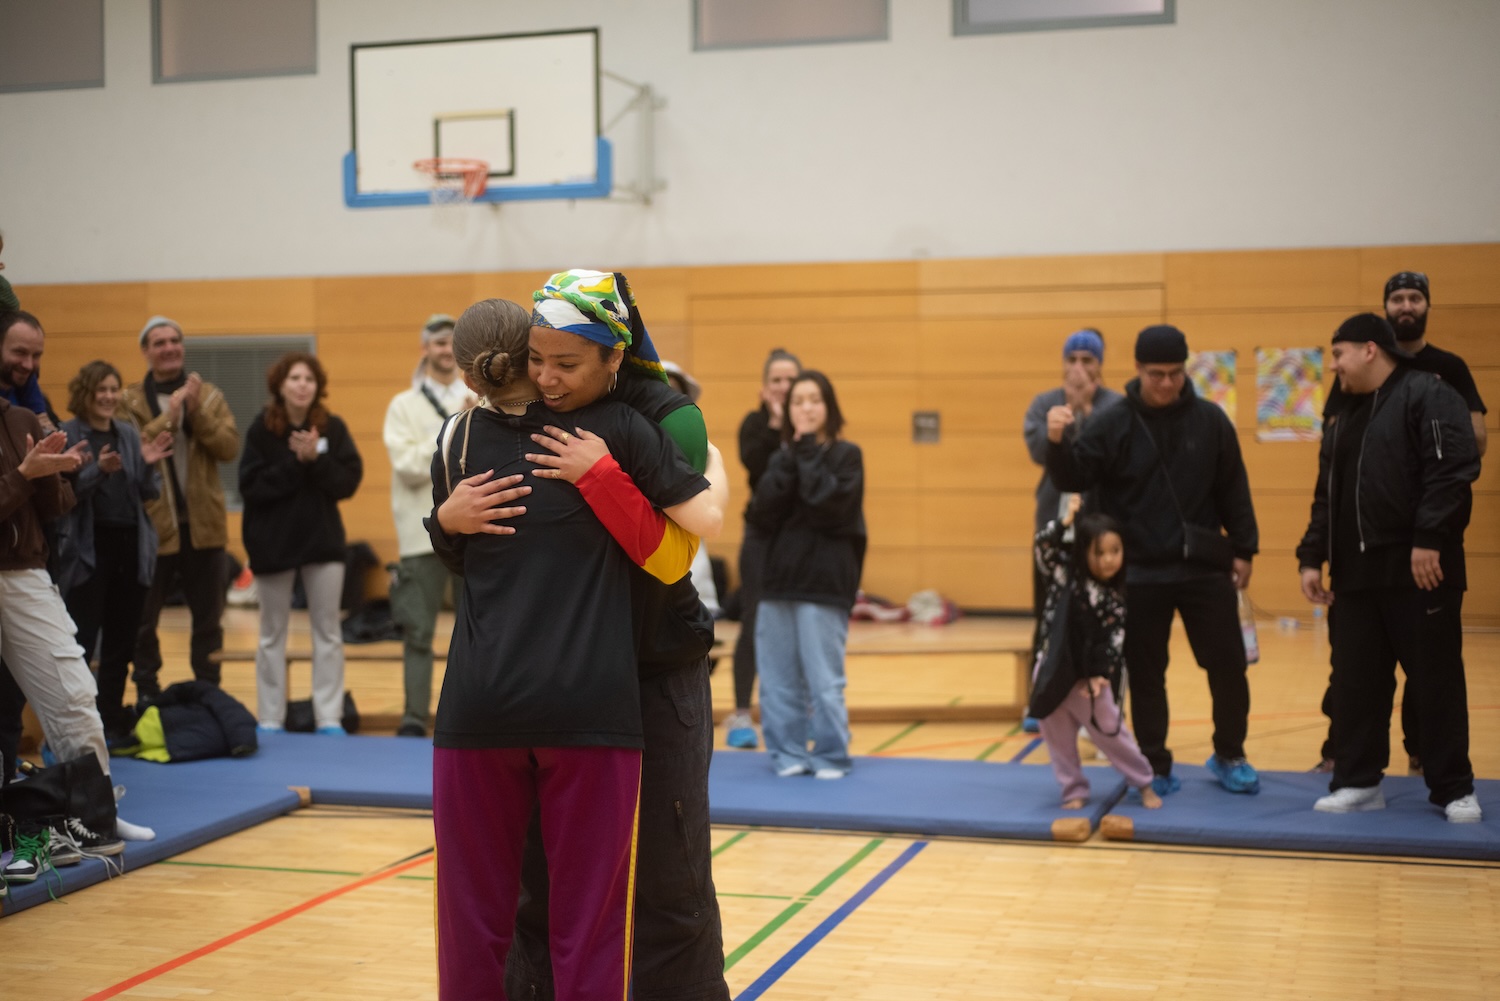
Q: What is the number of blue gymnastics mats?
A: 3